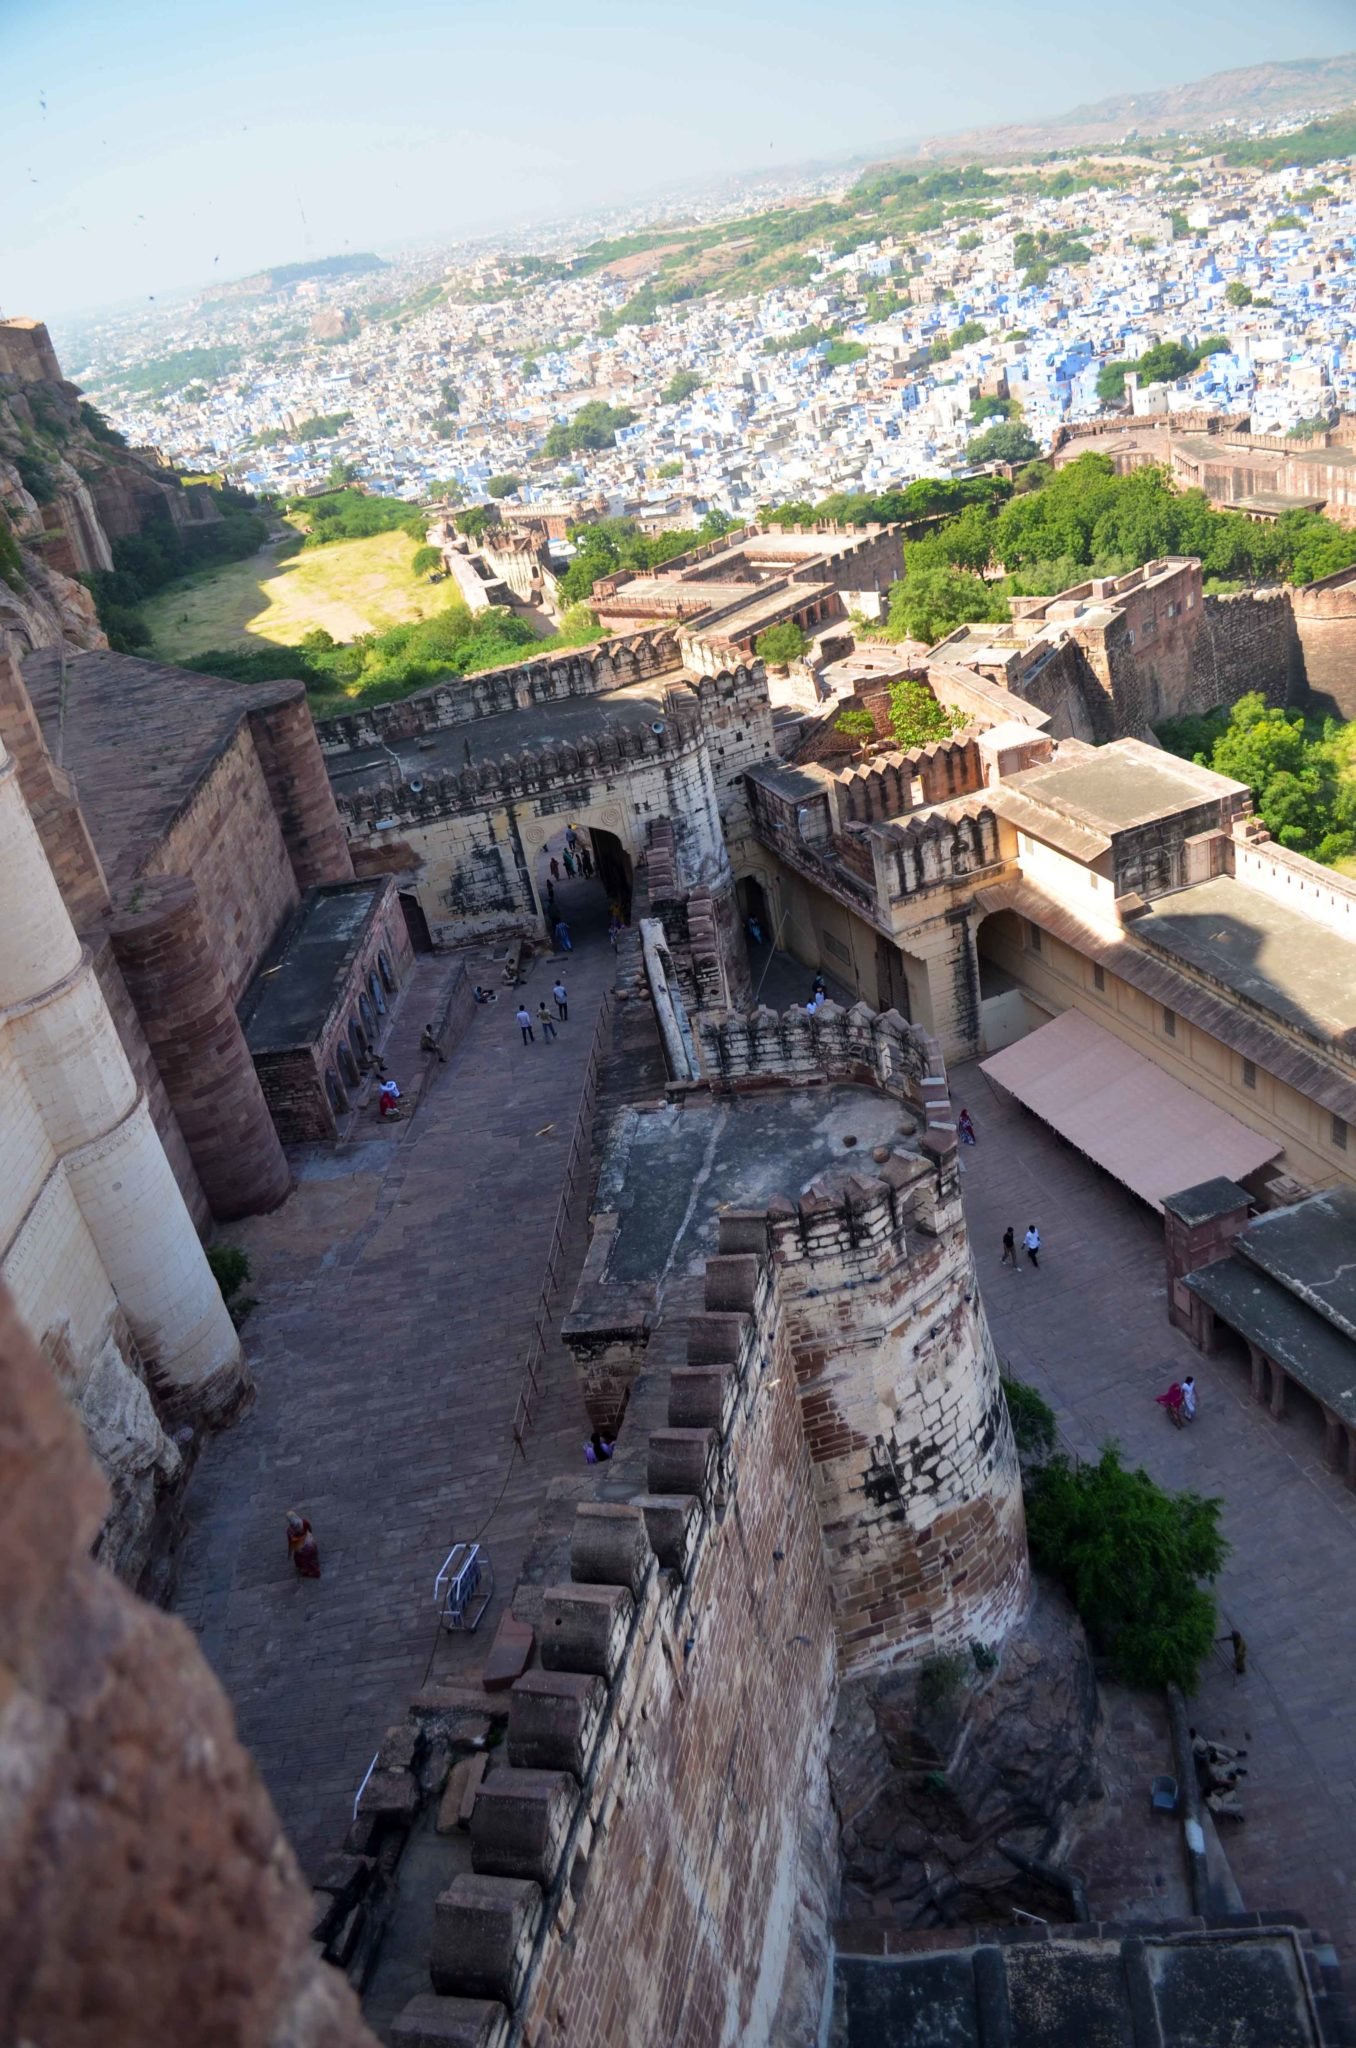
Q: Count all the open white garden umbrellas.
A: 0